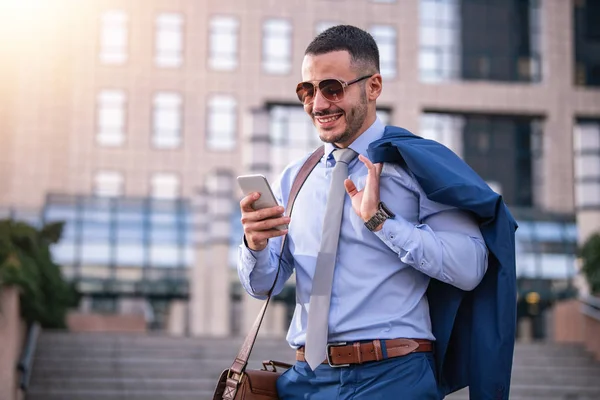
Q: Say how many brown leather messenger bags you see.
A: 1